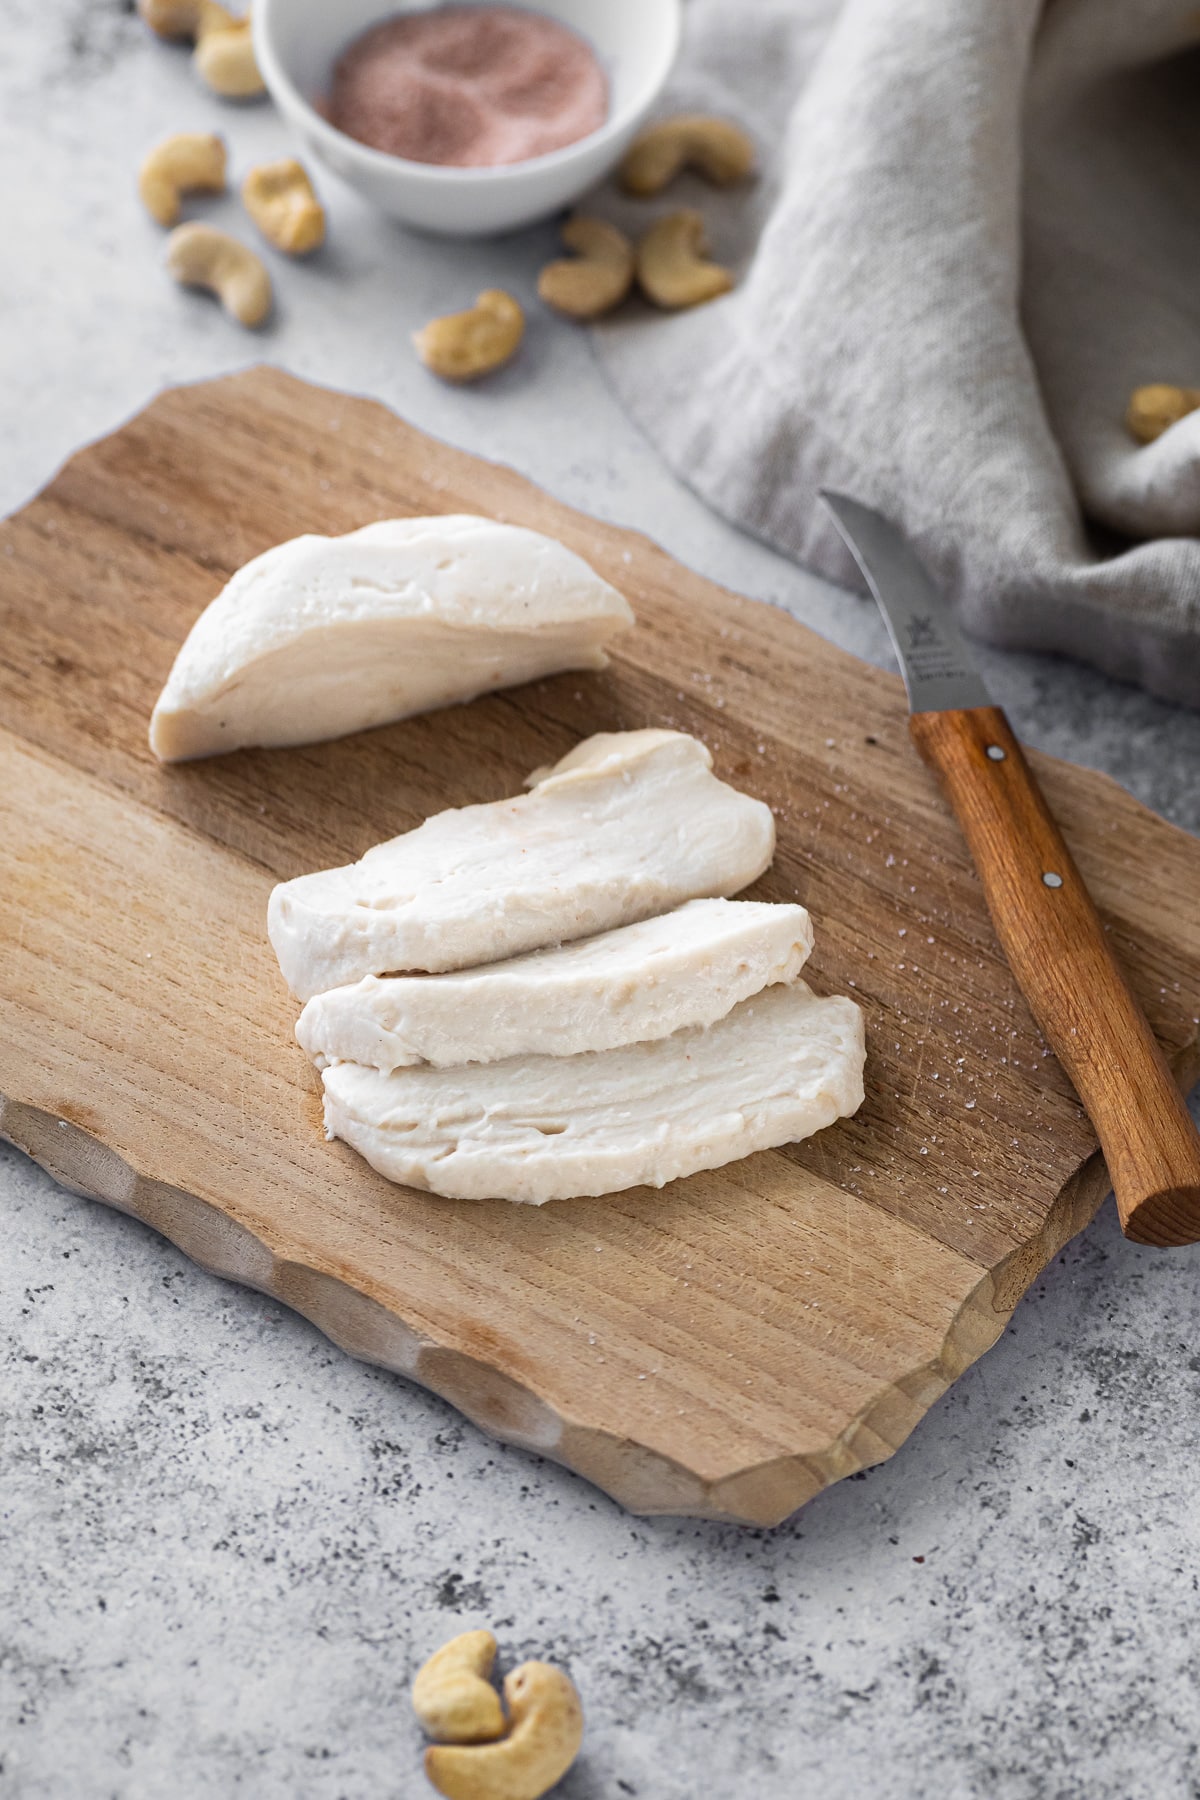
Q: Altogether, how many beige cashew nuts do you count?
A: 12